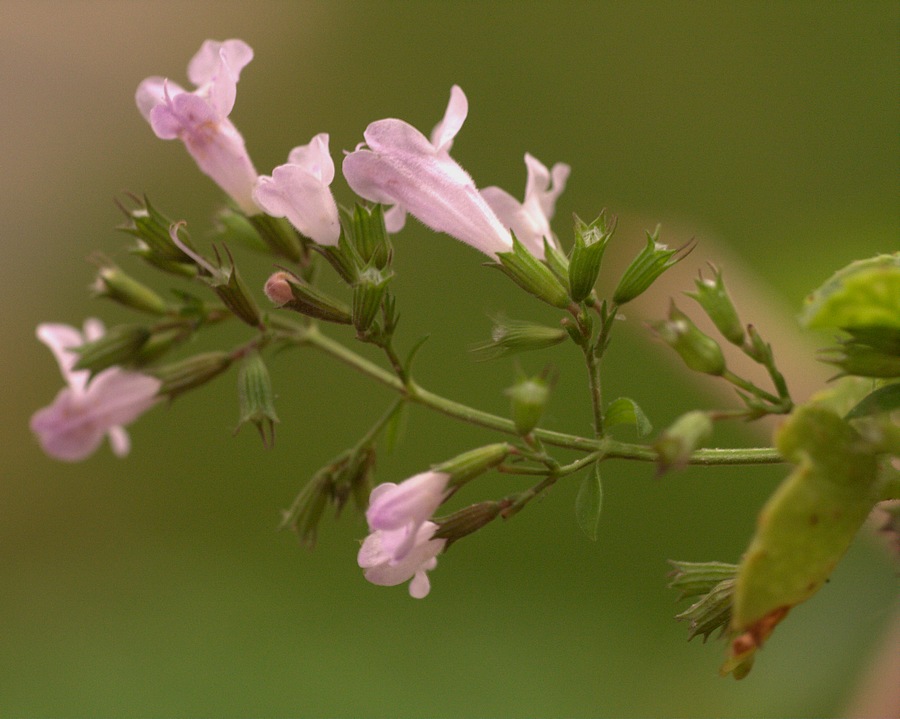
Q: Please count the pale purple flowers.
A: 7